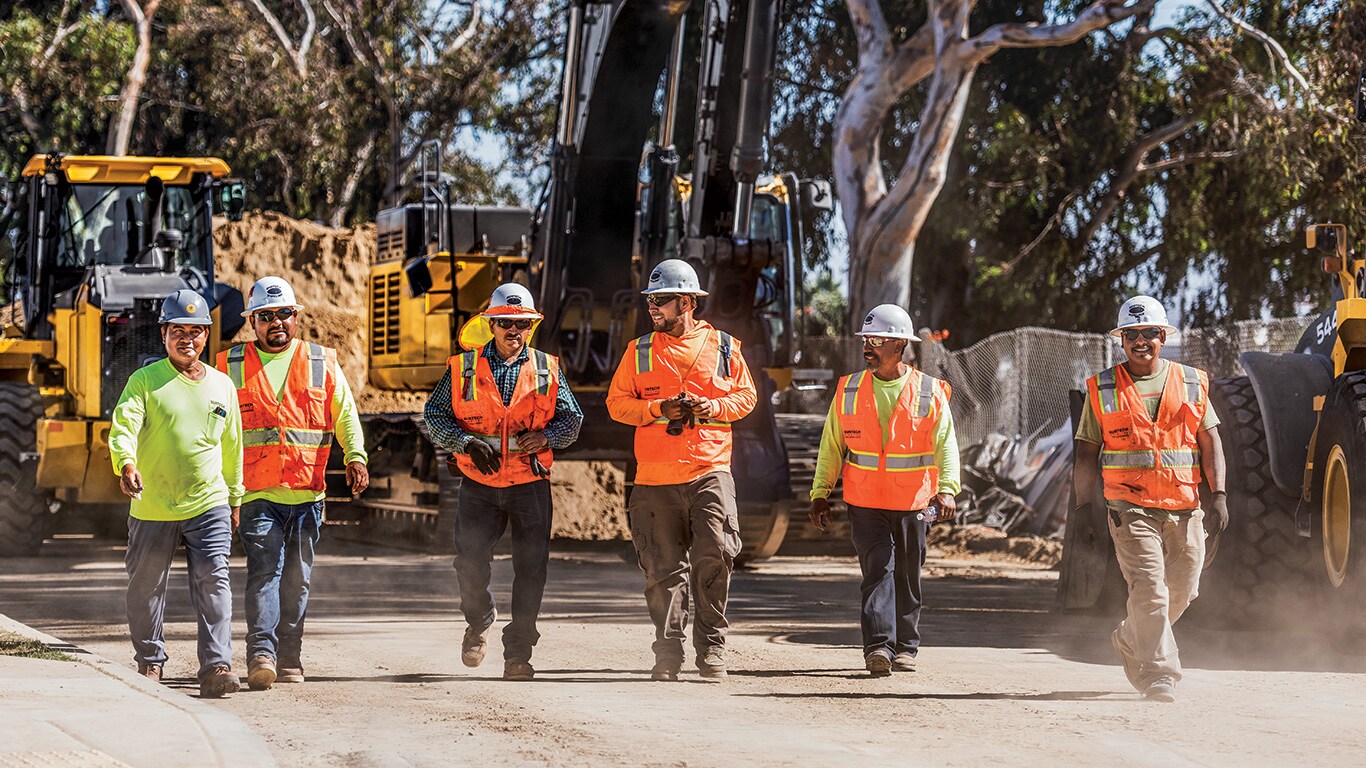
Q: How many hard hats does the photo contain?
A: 6